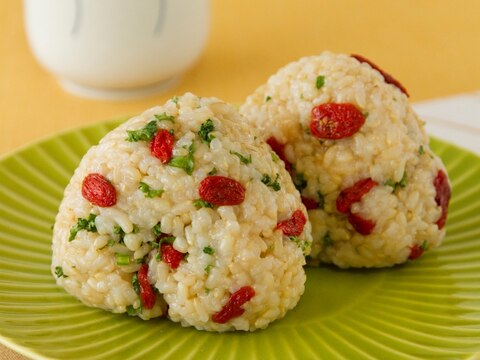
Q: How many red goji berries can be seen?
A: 15